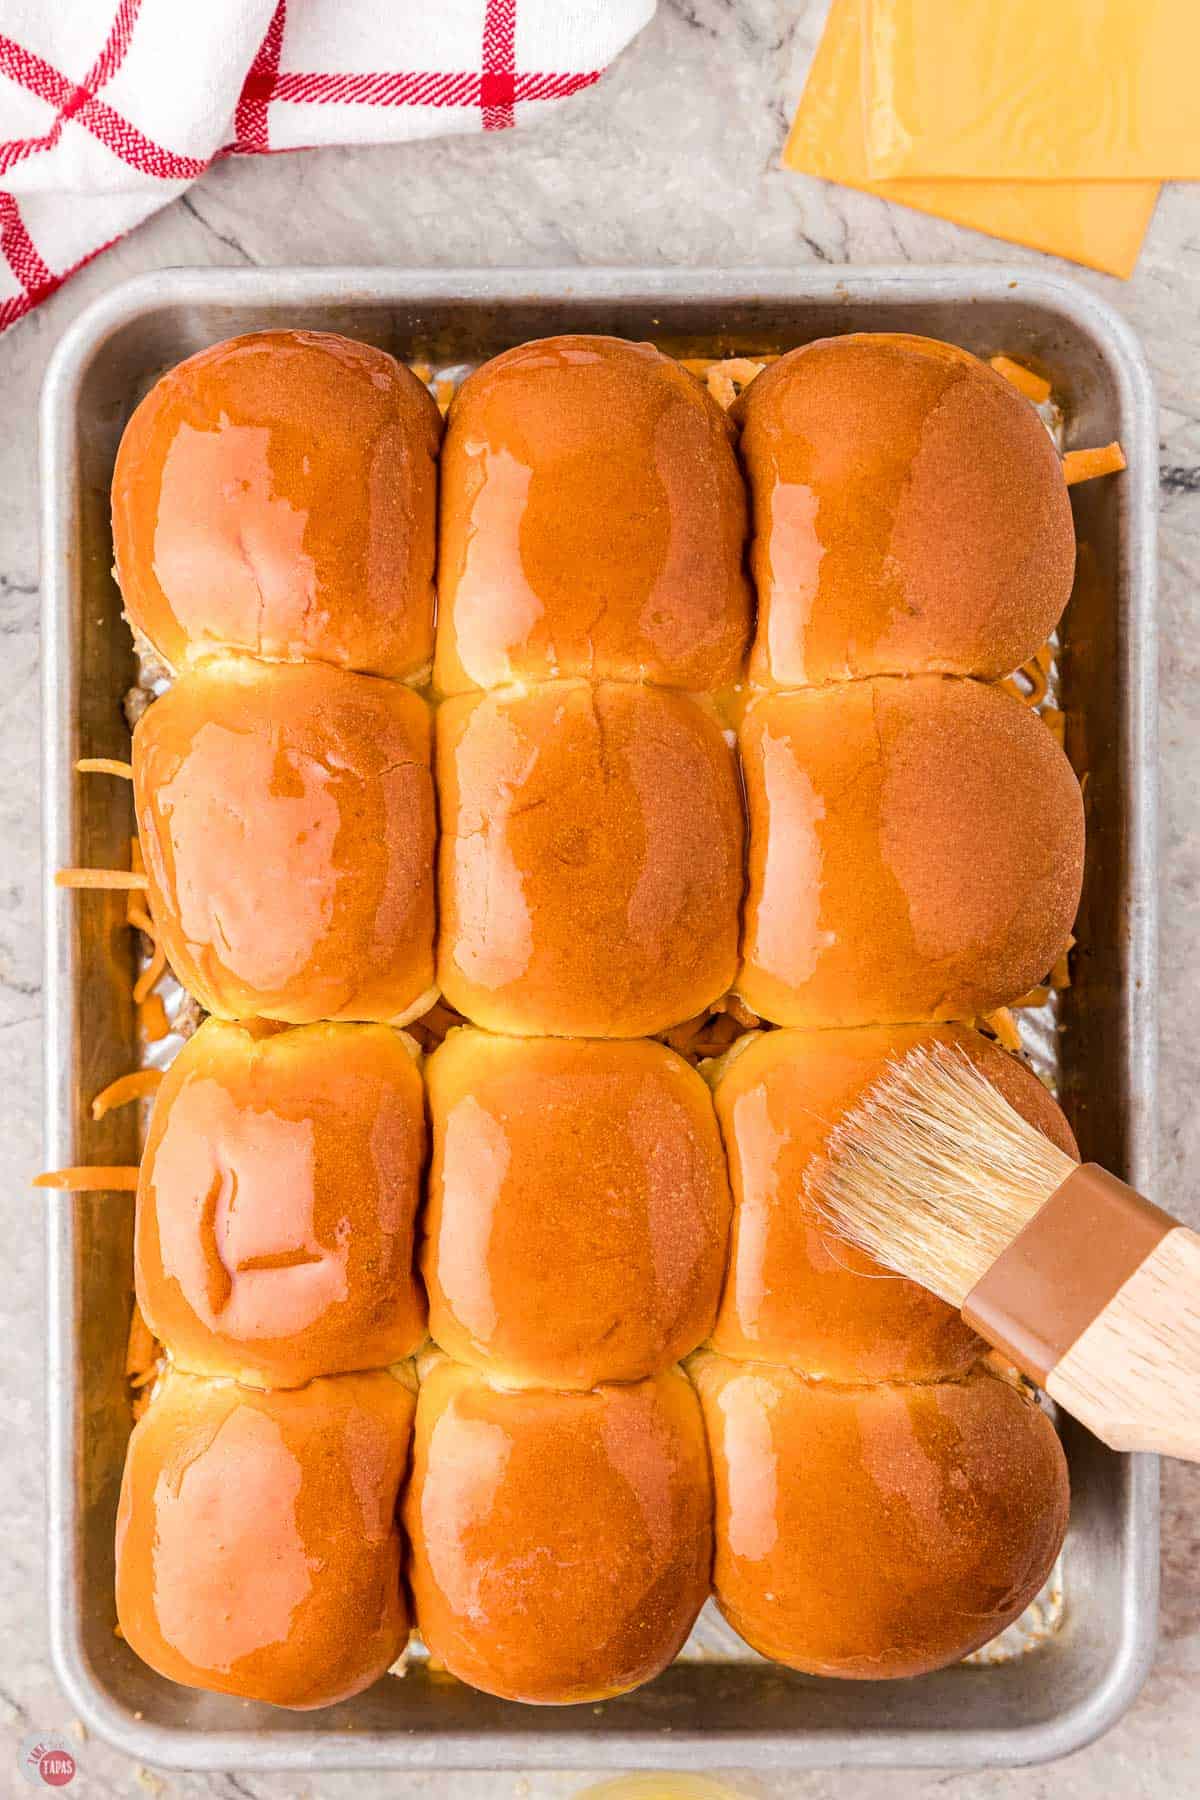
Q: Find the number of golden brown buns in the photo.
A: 12